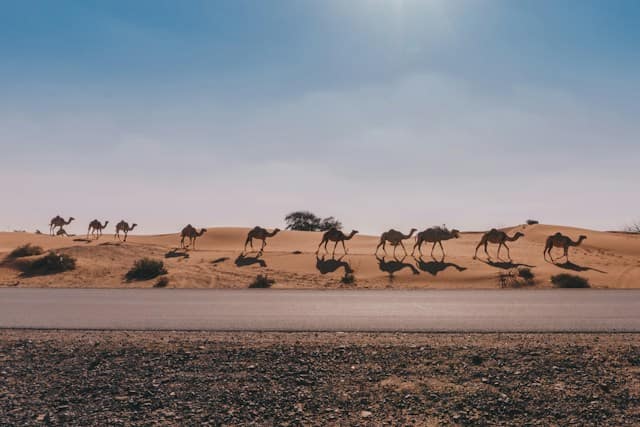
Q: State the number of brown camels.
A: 10